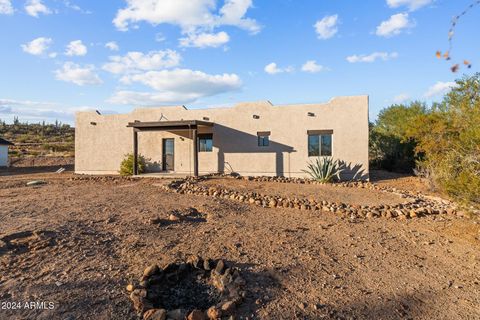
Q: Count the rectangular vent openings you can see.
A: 4